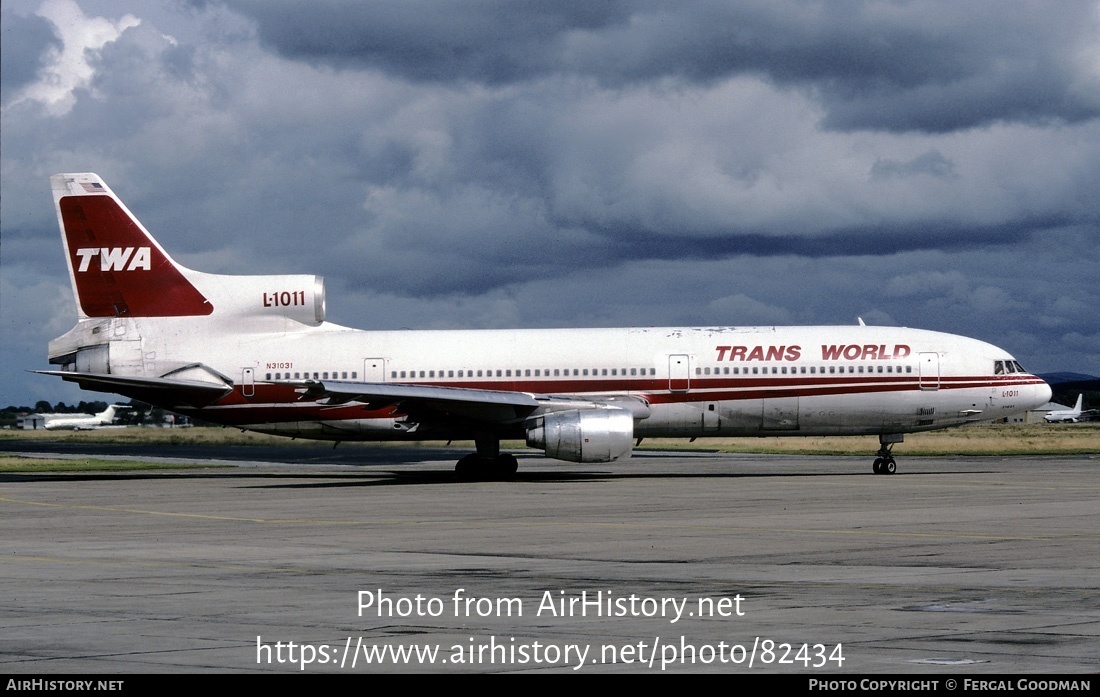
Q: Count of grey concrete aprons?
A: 1